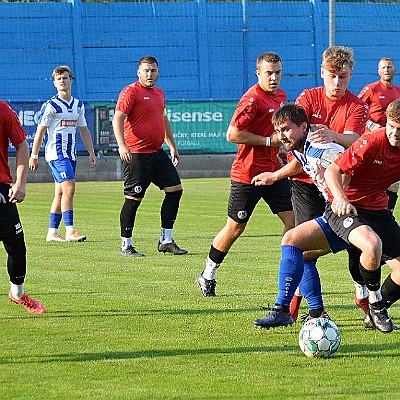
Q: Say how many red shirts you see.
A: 6